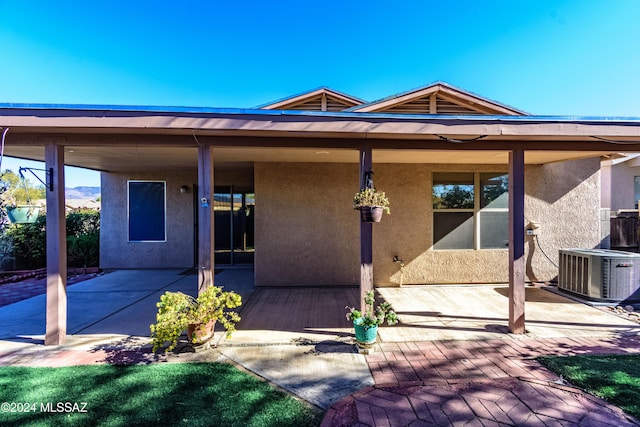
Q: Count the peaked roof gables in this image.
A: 2